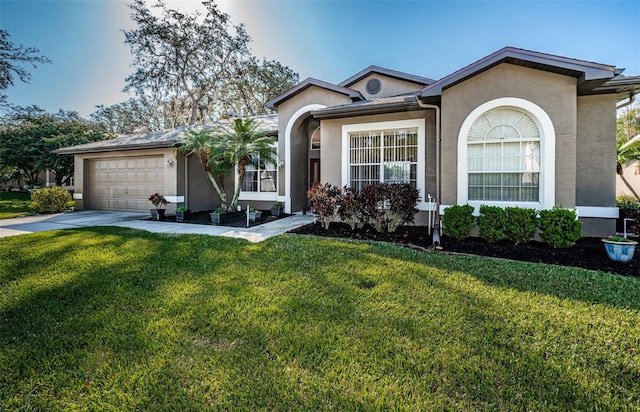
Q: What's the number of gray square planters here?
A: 5